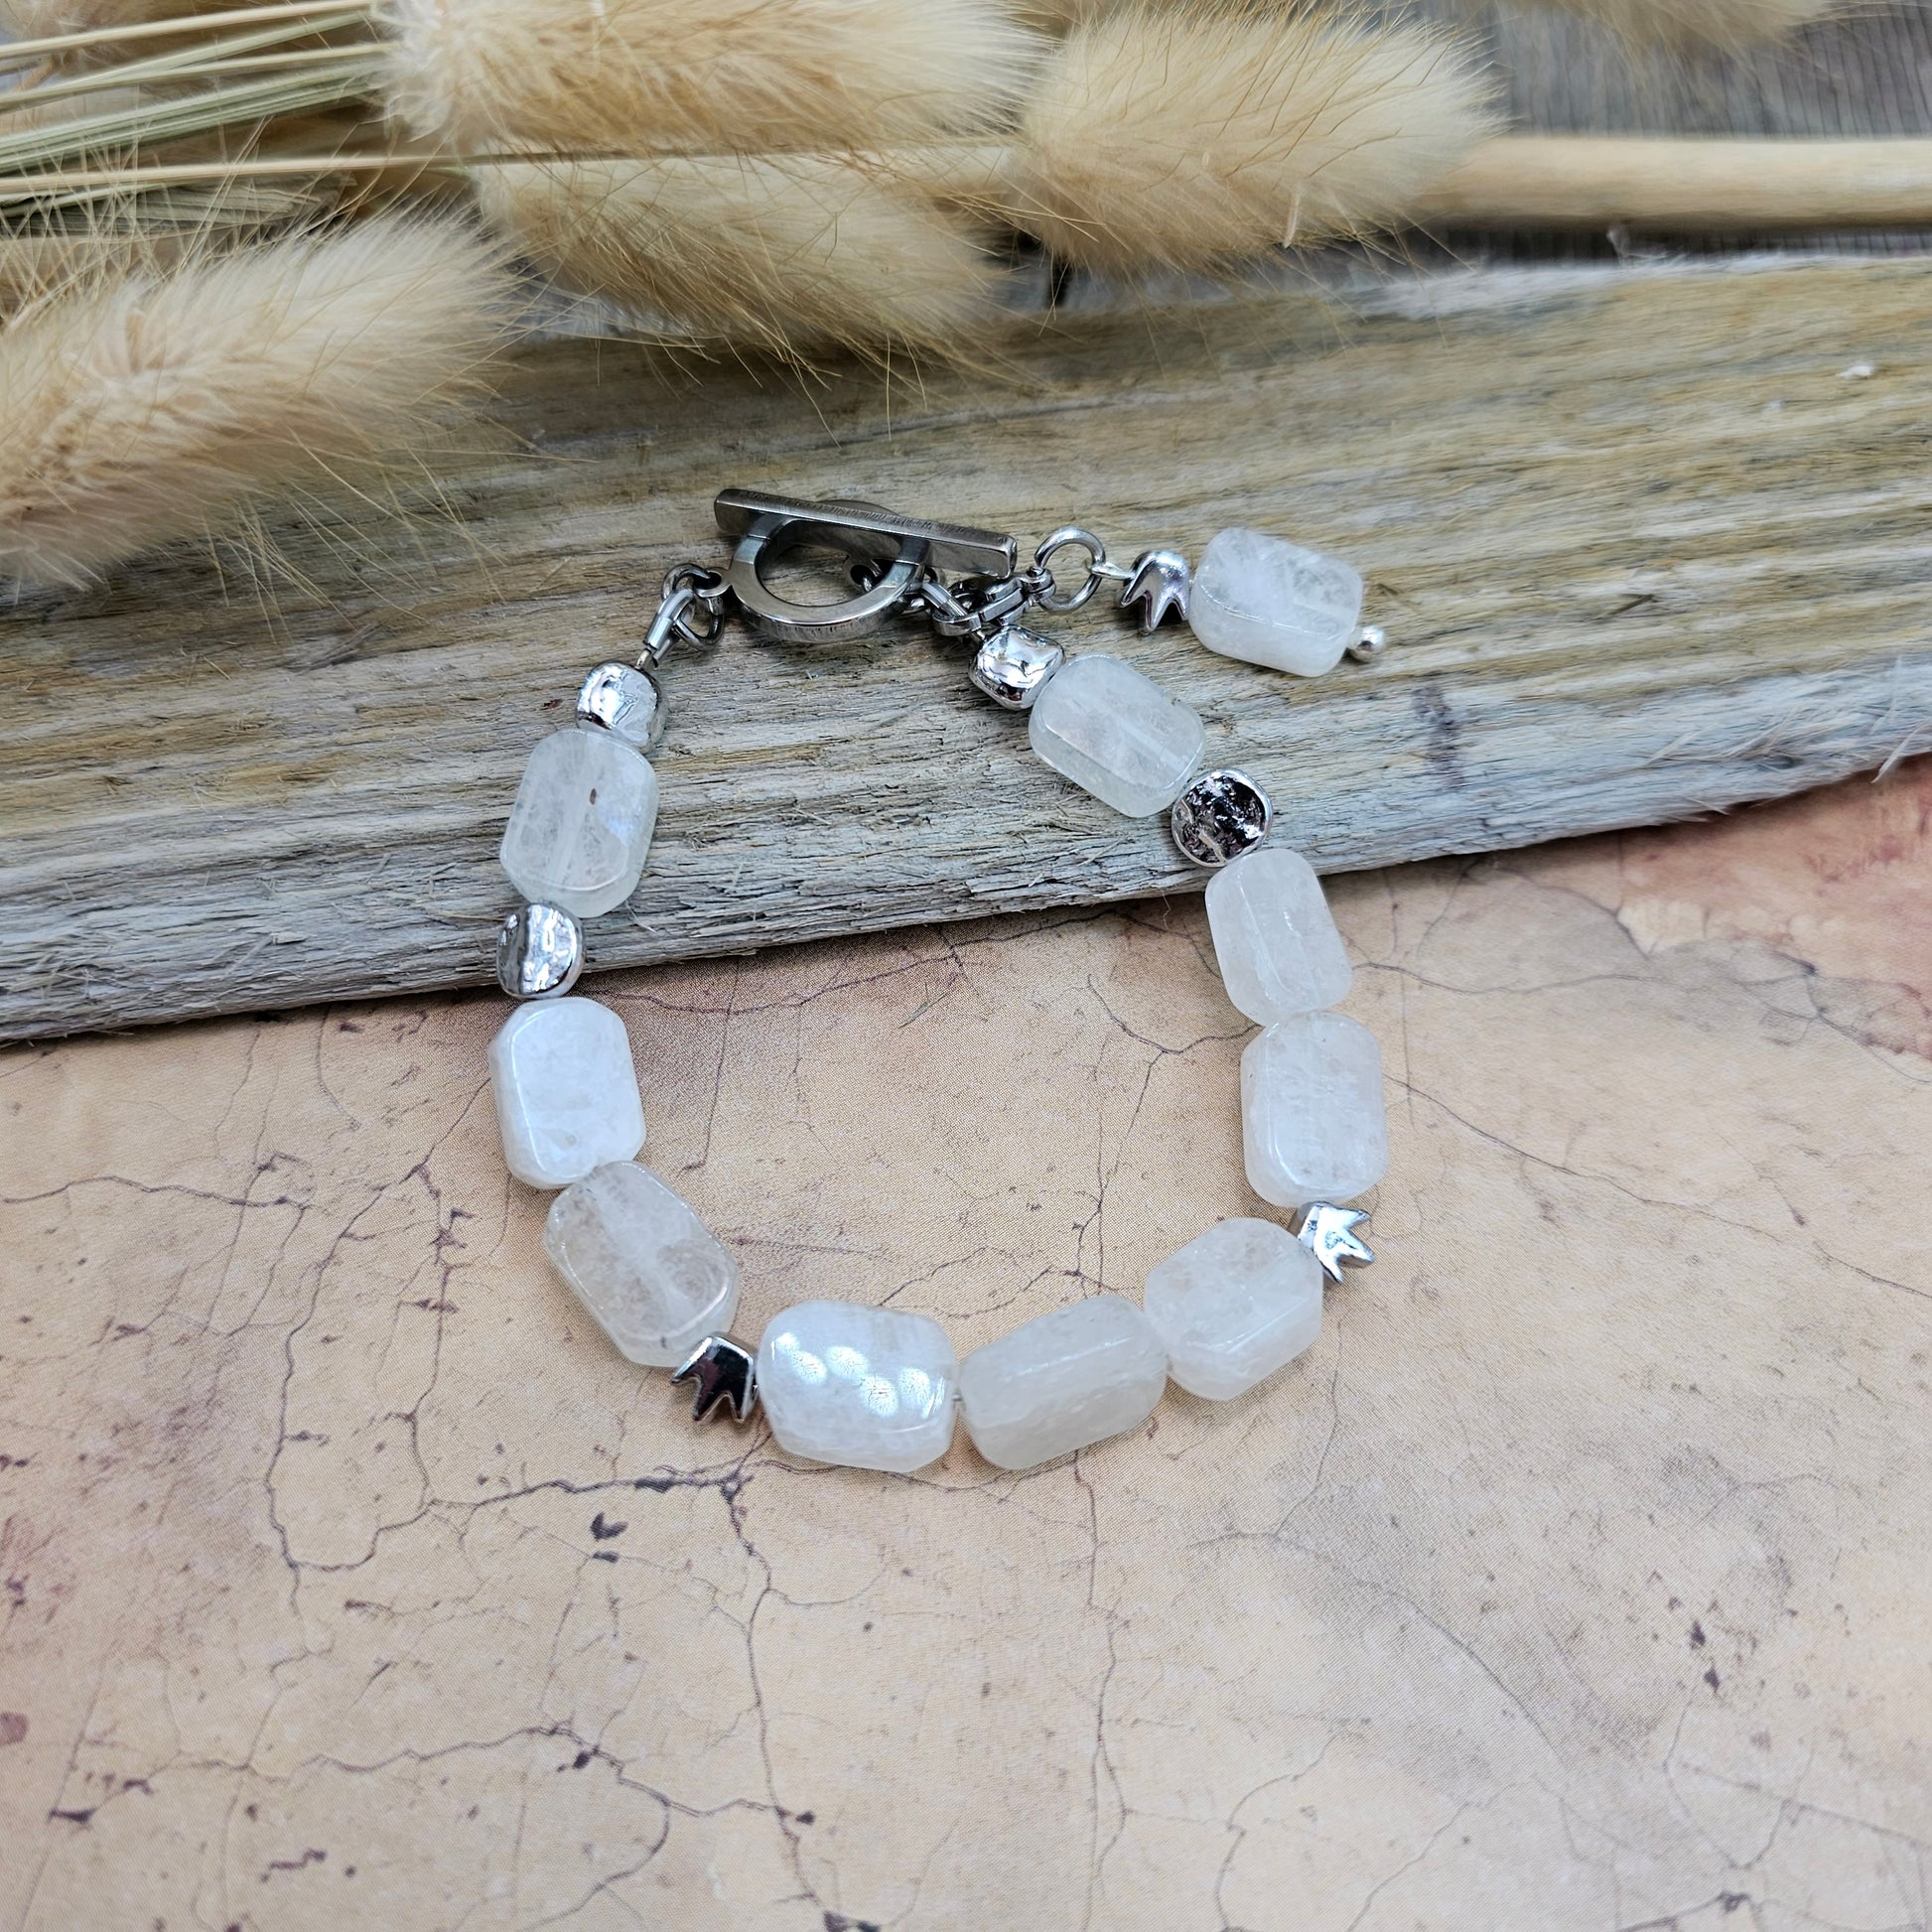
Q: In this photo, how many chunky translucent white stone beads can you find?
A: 10